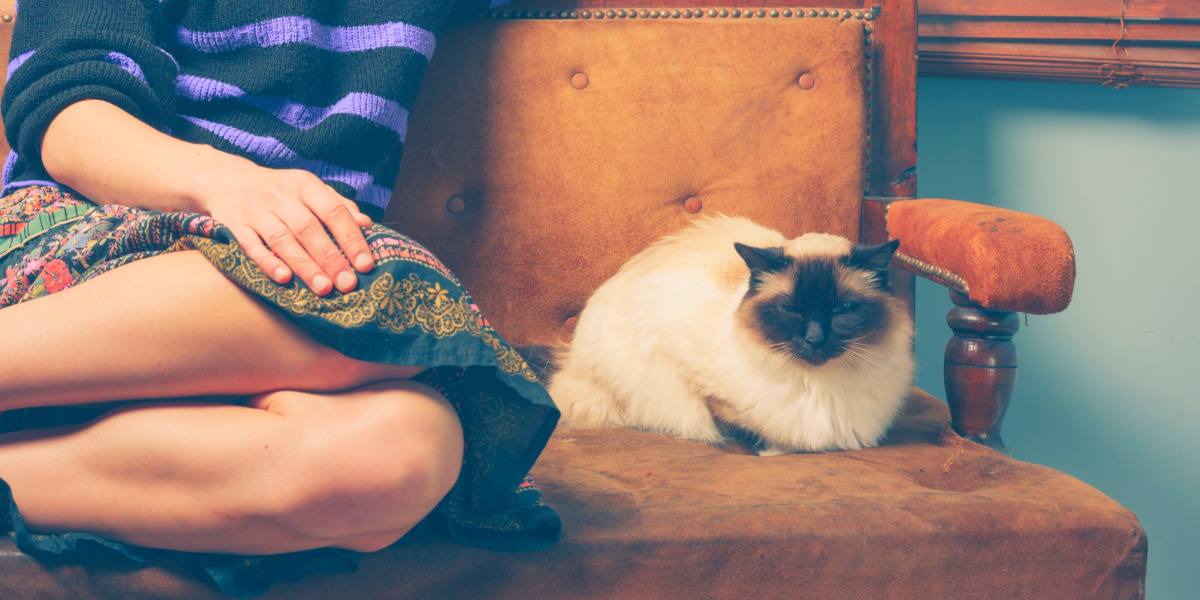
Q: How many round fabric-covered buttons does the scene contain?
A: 5